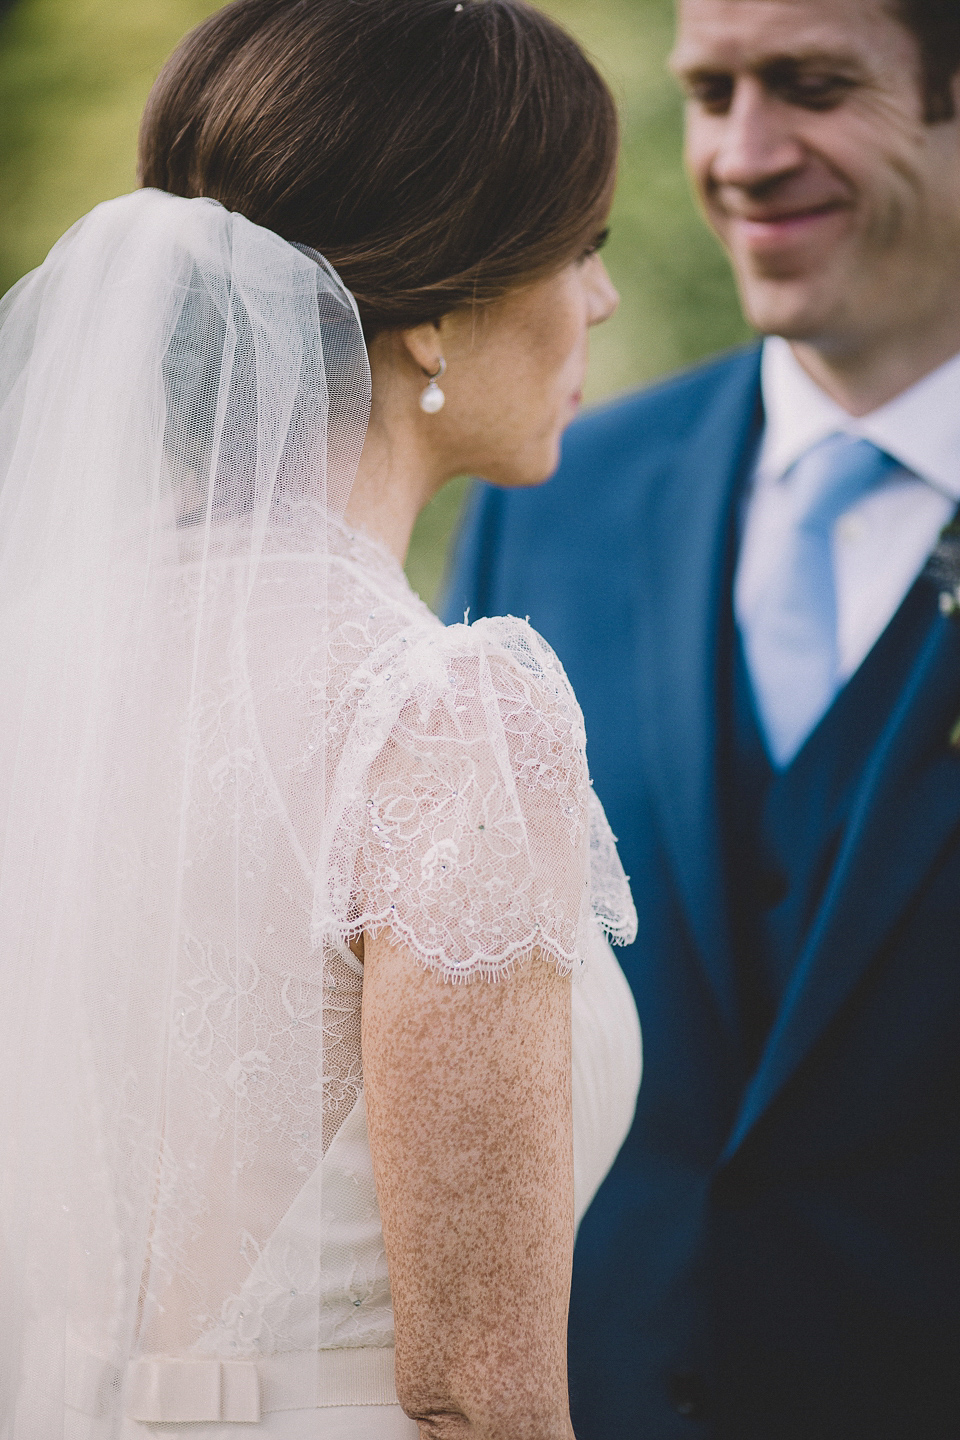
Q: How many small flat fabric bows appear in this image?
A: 1